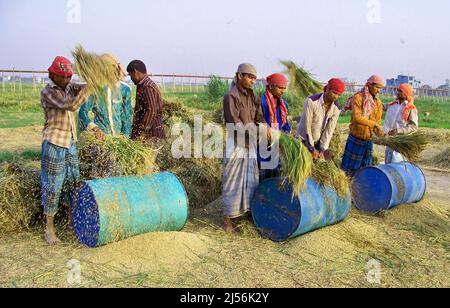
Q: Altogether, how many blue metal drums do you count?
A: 3